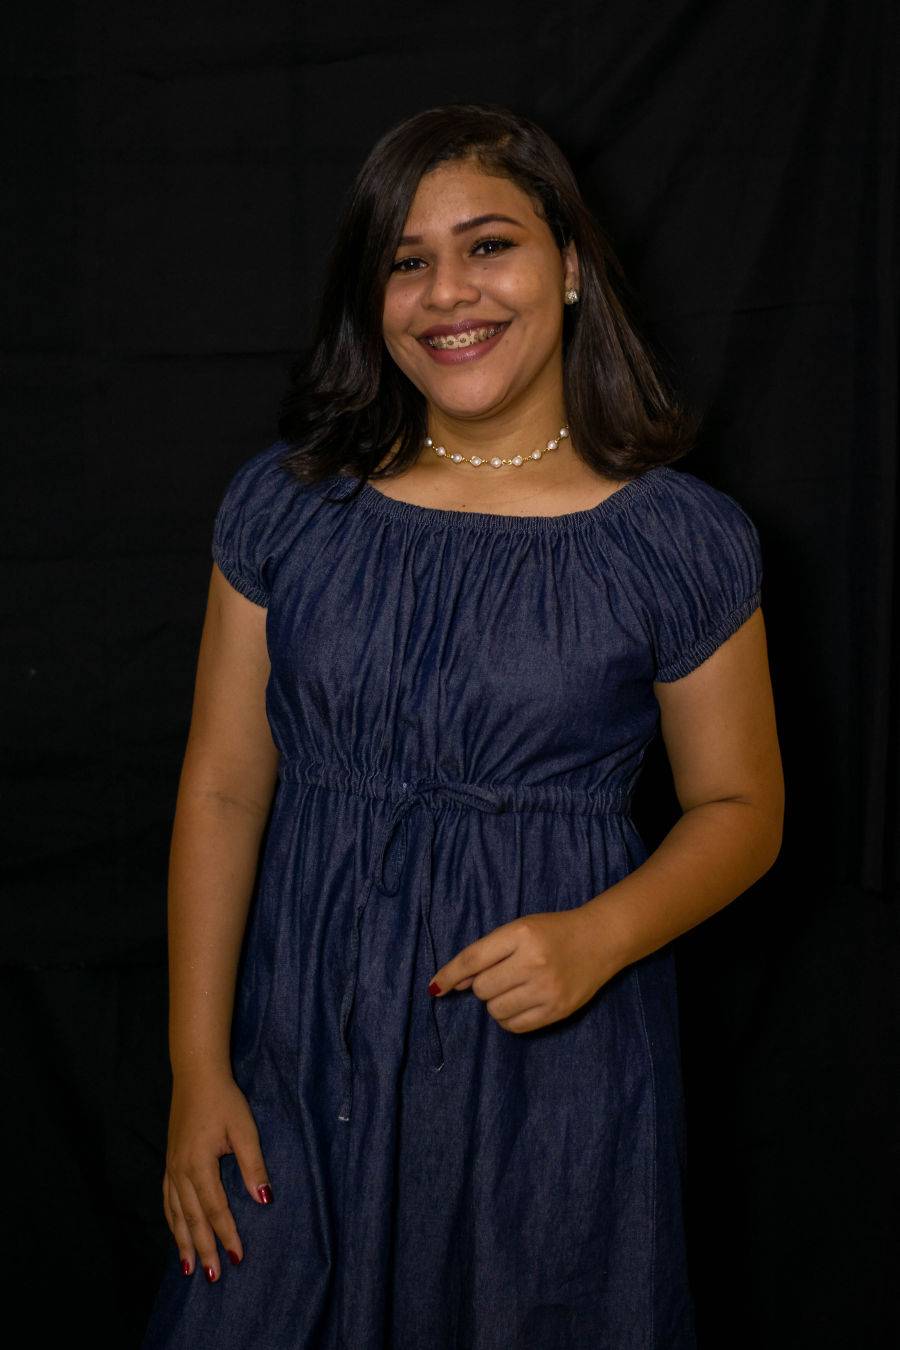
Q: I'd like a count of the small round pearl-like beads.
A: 9